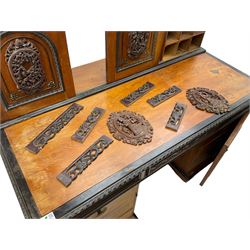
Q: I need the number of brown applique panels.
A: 8